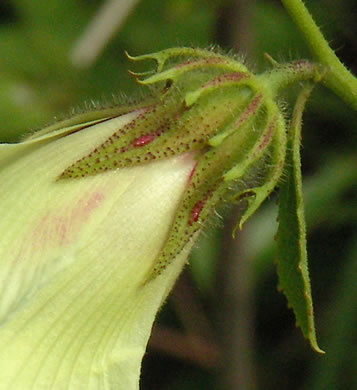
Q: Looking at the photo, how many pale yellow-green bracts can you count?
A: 6